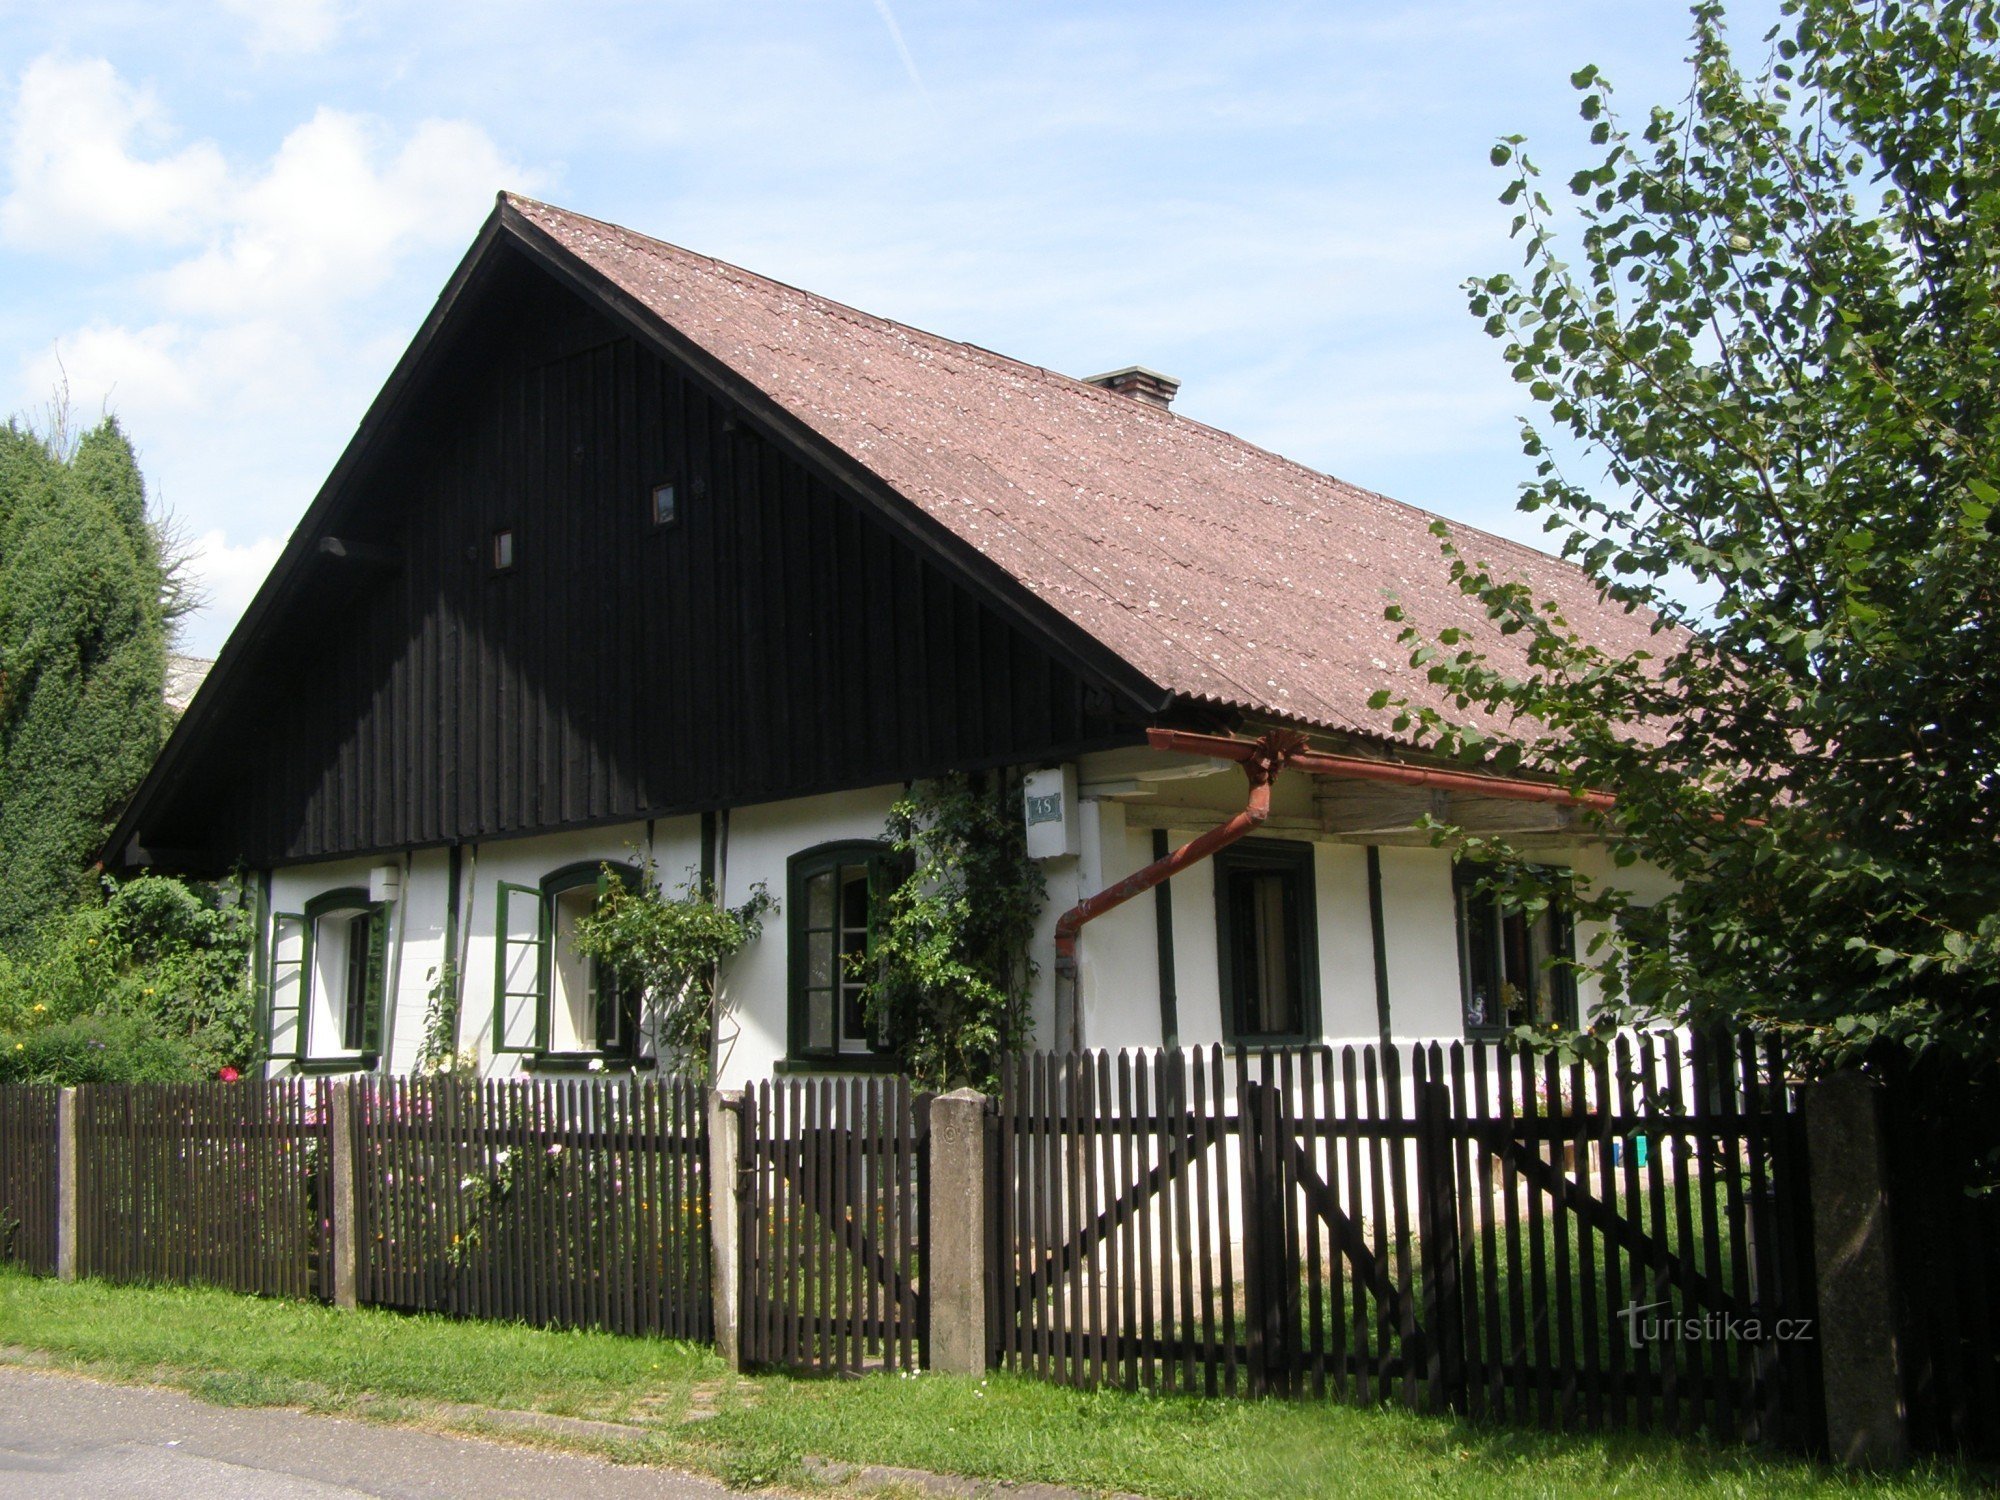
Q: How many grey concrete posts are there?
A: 5